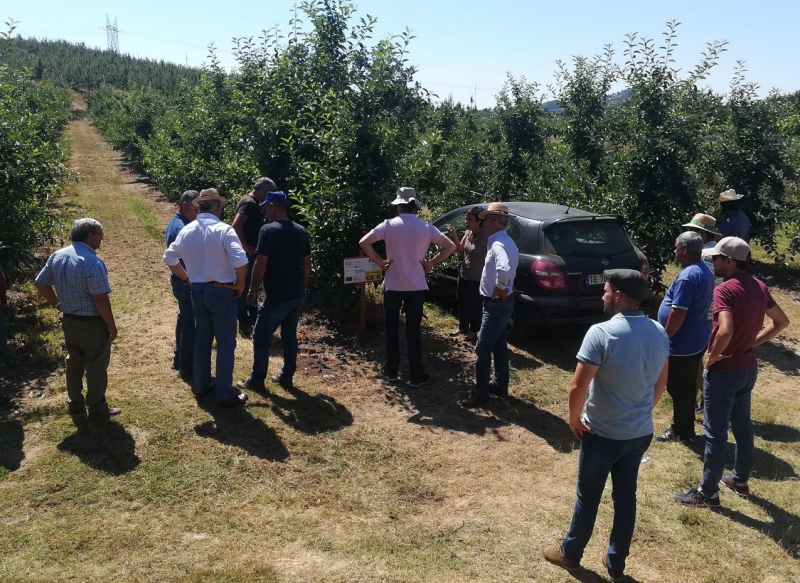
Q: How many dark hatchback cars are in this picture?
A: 1